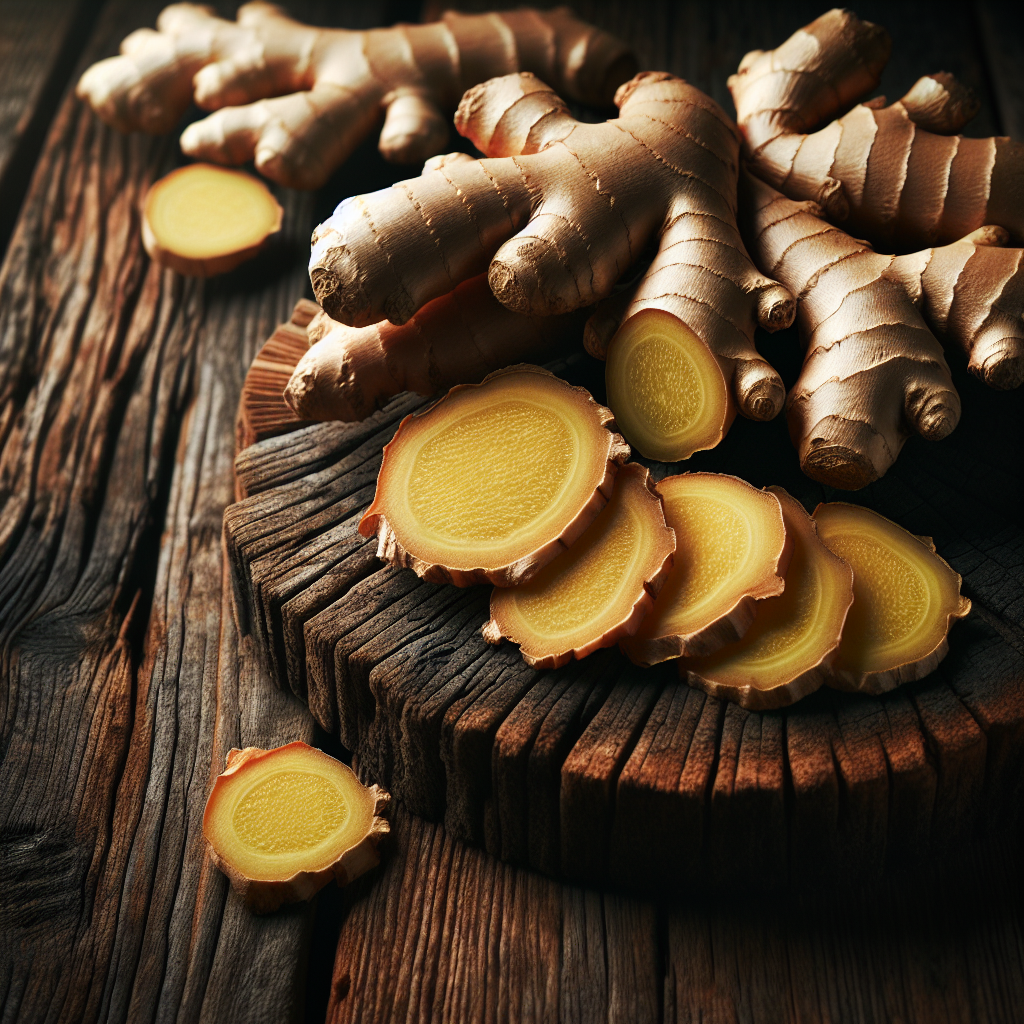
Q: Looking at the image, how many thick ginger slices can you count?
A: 7